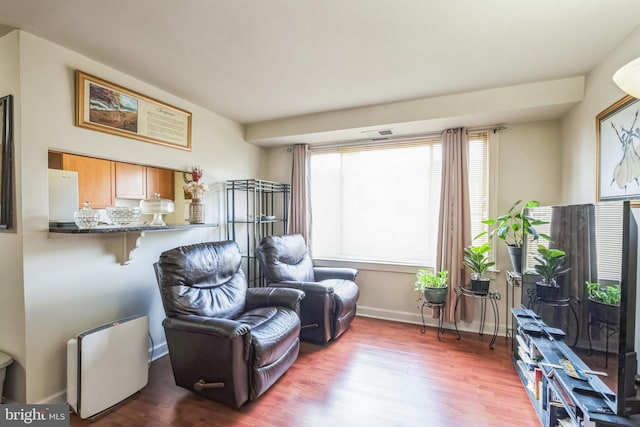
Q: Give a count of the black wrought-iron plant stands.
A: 3